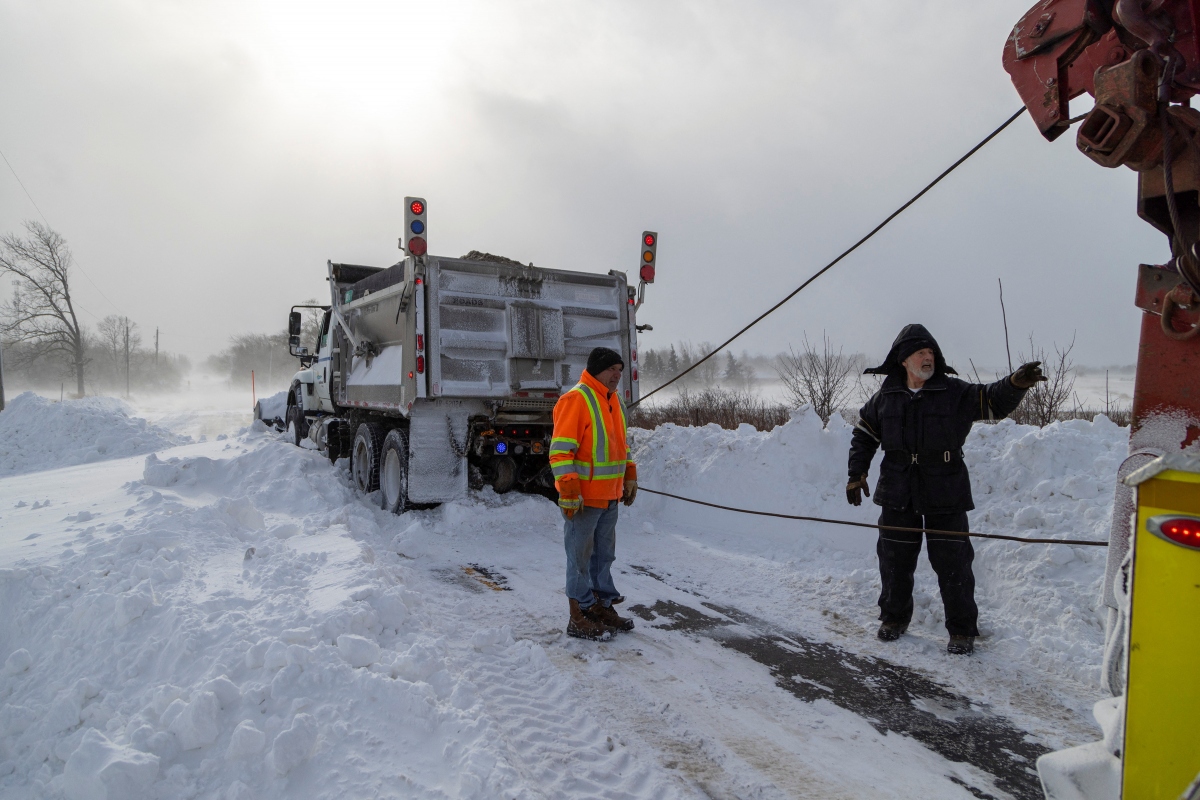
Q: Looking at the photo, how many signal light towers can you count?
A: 2